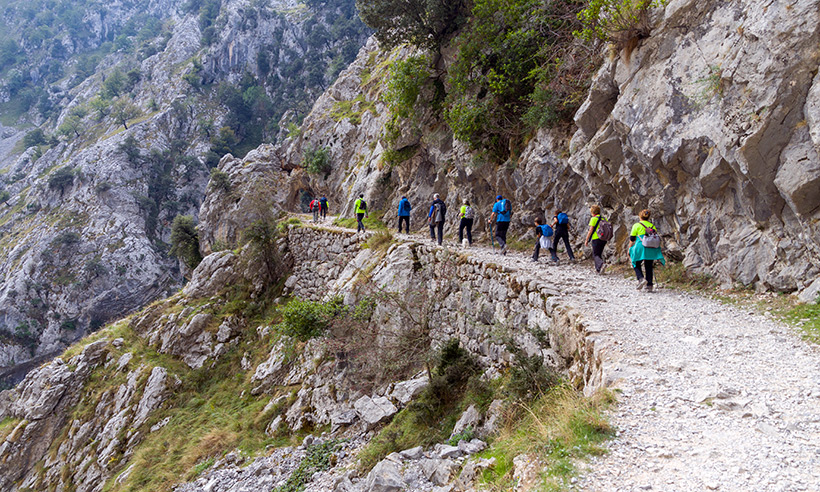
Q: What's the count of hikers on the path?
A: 11